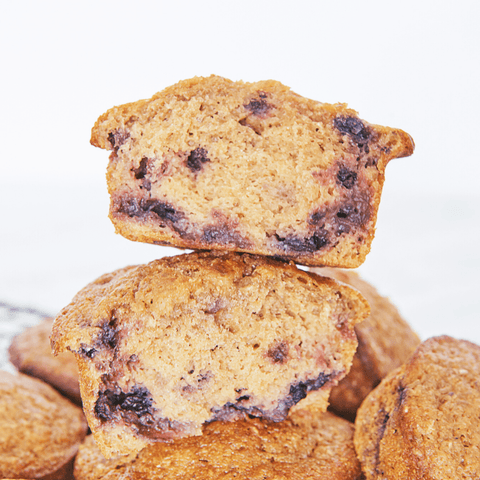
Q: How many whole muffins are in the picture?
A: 5